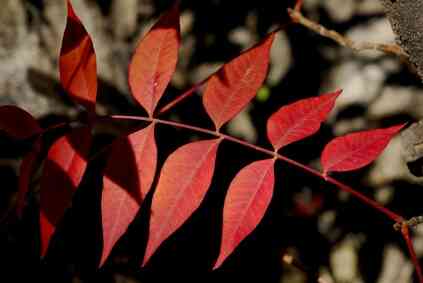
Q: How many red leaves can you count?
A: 11